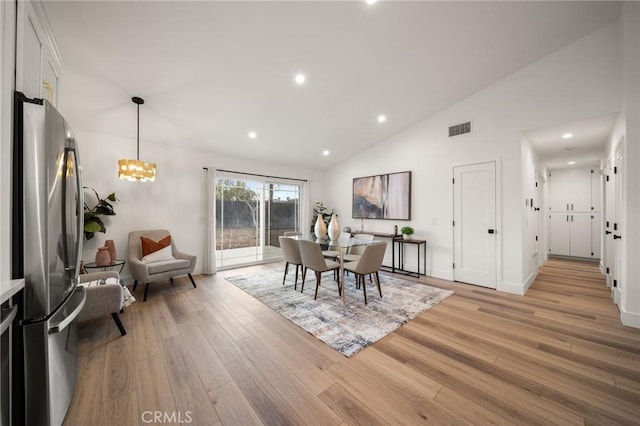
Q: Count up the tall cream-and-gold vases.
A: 2